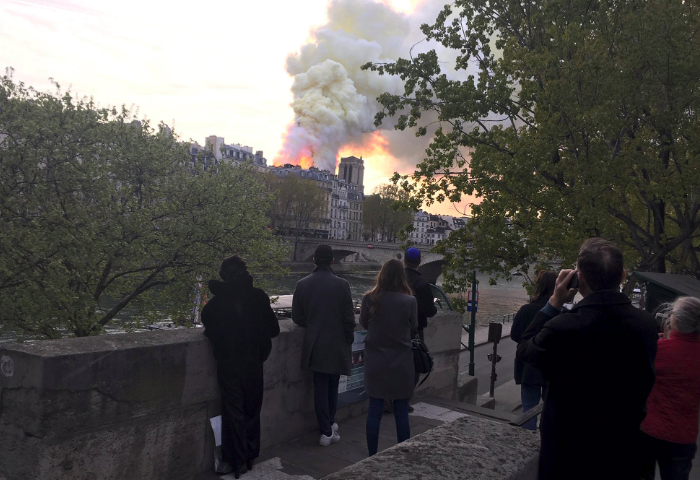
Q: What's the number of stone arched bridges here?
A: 1